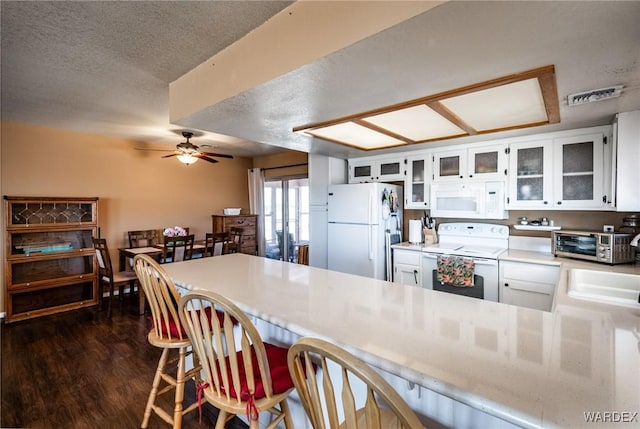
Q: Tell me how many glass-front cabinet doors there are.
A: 7